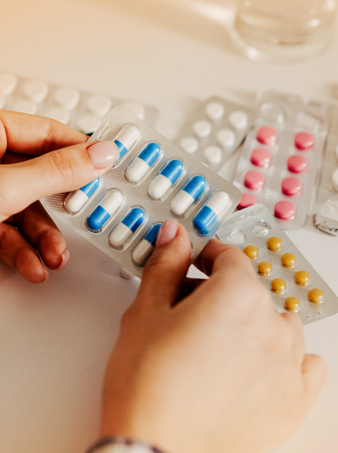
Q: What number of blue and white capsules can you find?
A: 9